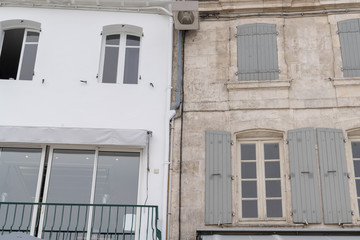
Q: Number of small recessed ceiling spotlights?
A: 4